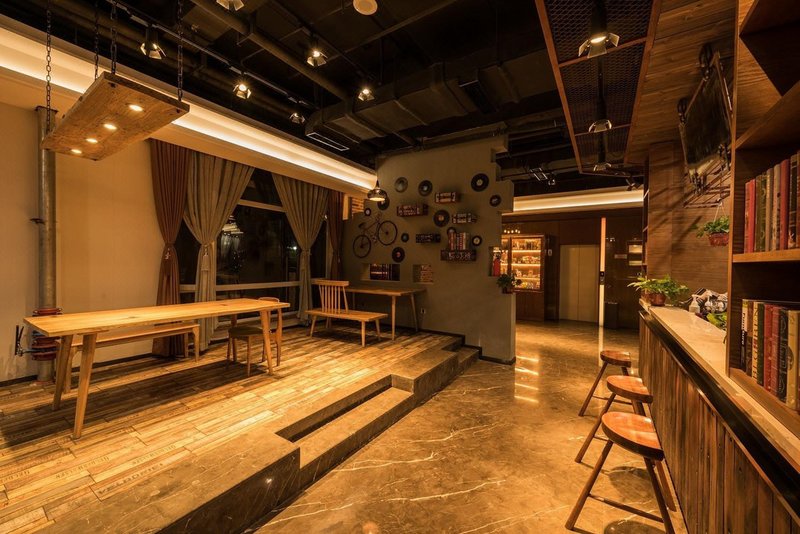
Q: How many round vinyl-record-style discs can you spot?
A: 11